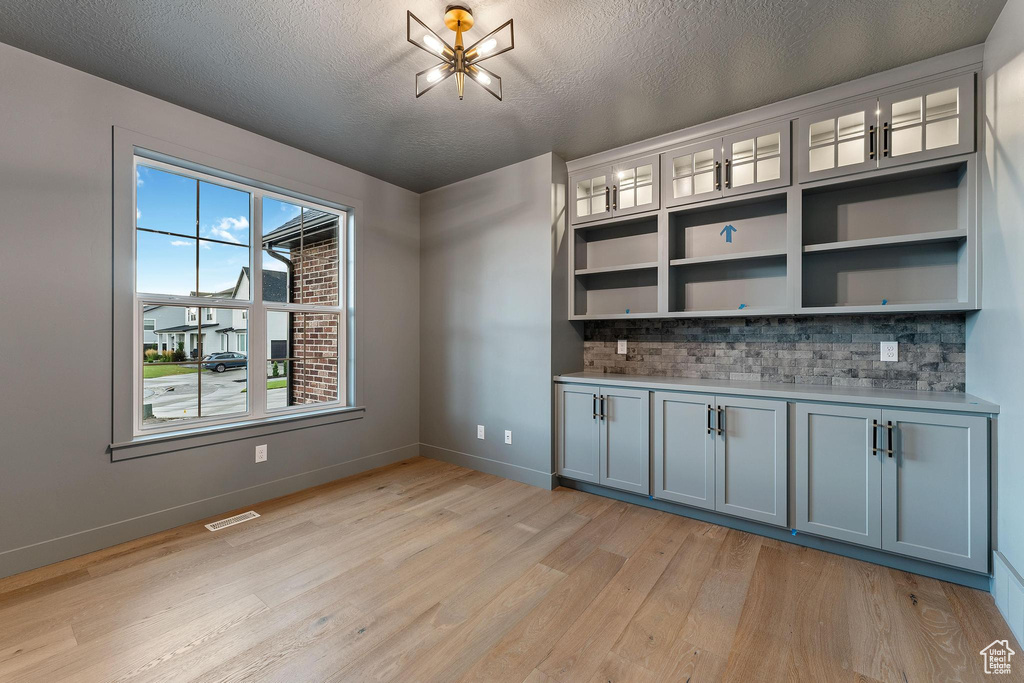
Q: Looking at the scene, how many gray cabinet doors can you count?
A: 12